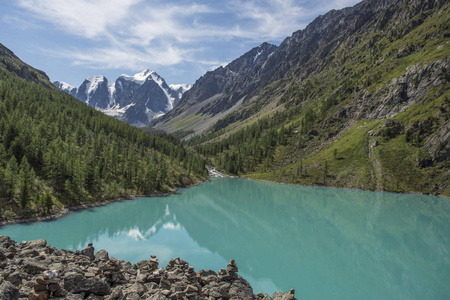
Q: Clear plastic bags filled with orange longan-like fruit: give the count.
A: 0